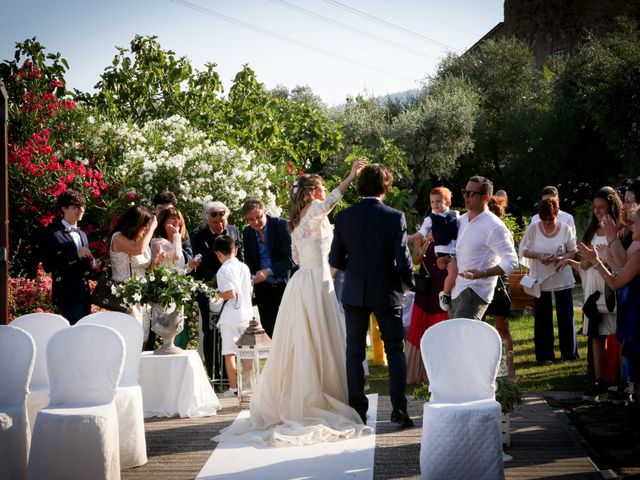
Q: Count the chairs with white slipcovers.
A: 5